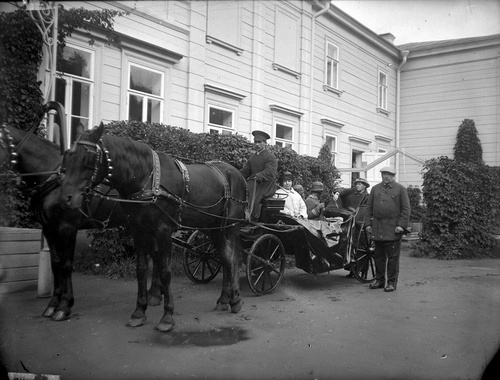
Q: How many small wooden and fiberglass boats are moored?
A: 0